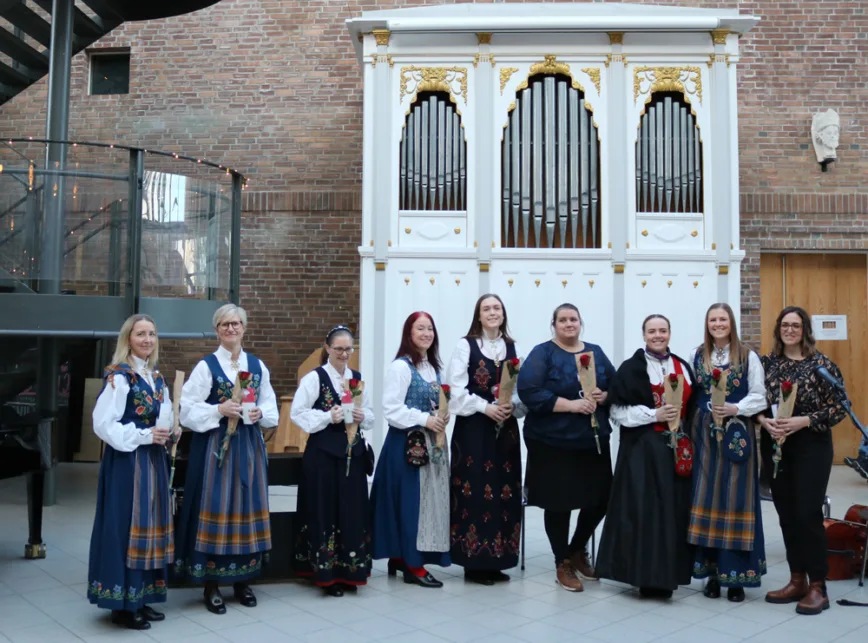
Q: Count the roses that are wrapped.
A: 9